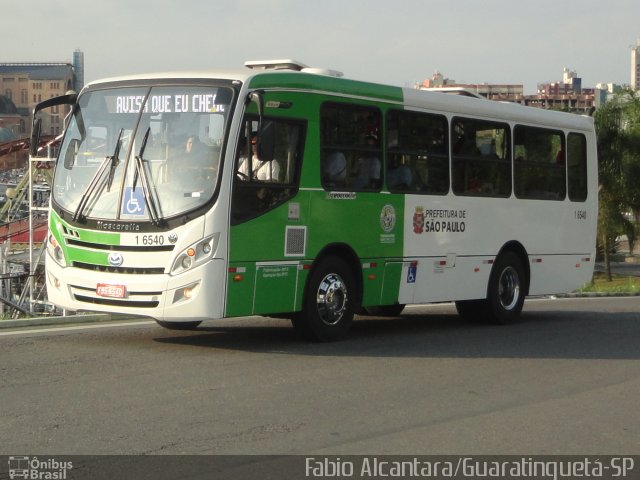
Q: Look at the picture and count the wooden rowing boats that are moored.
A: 0